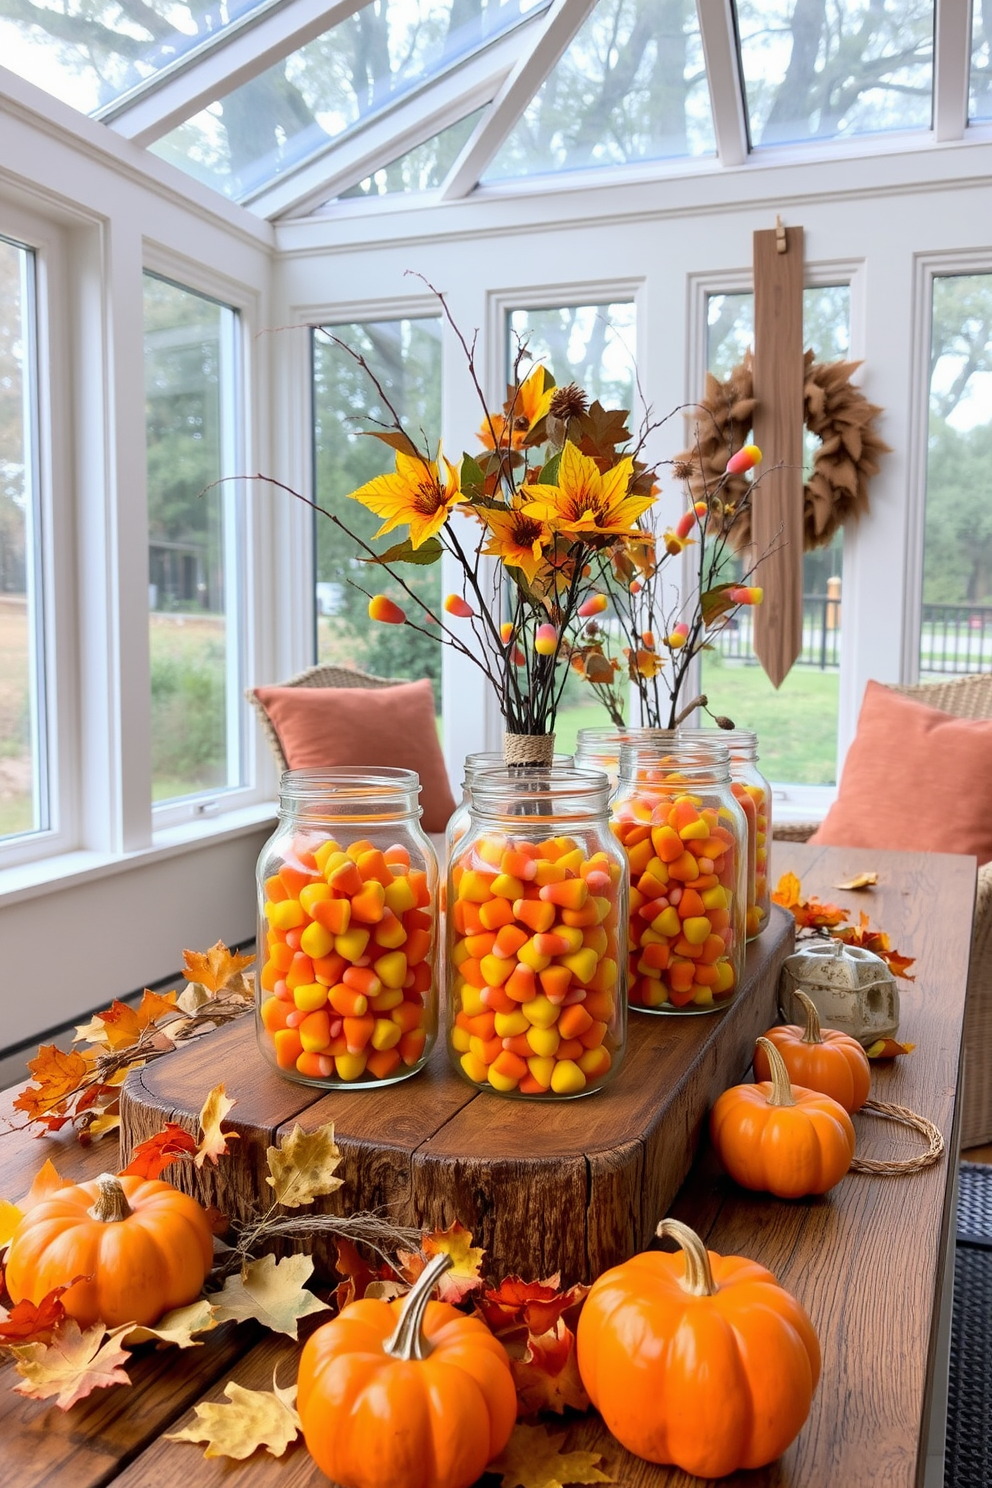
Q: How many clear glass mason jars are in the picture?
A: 6